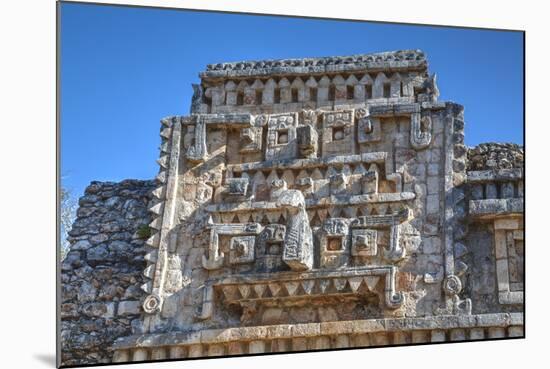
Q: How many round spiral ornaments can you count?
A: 2